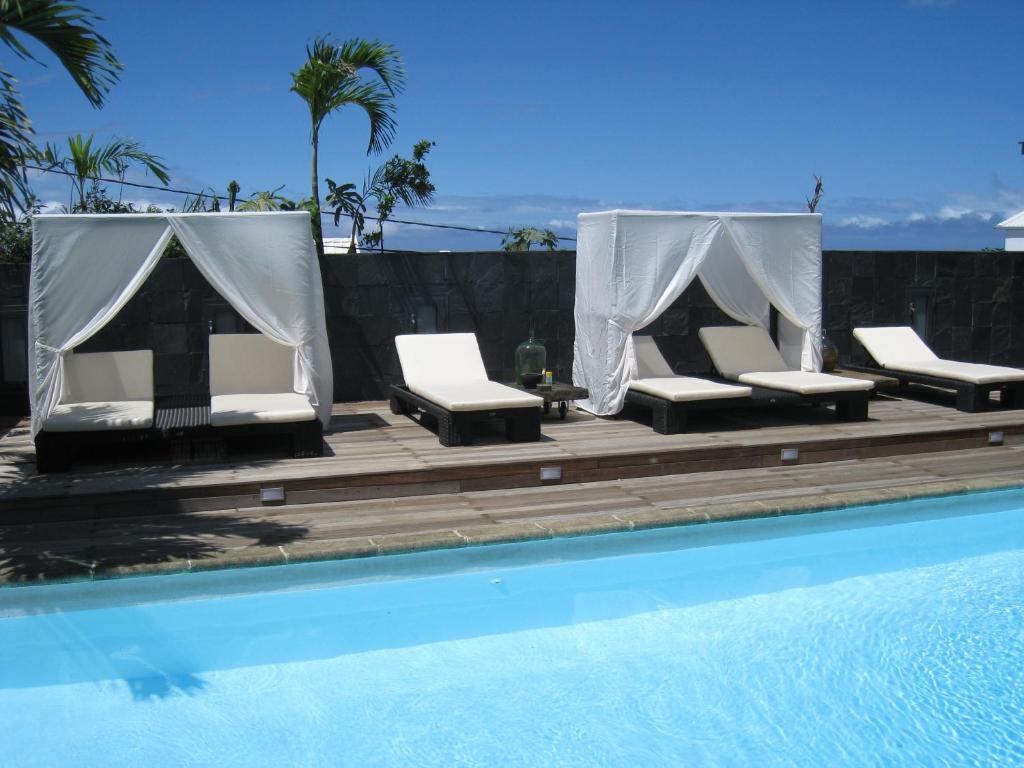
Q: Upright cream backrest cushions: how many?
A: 6